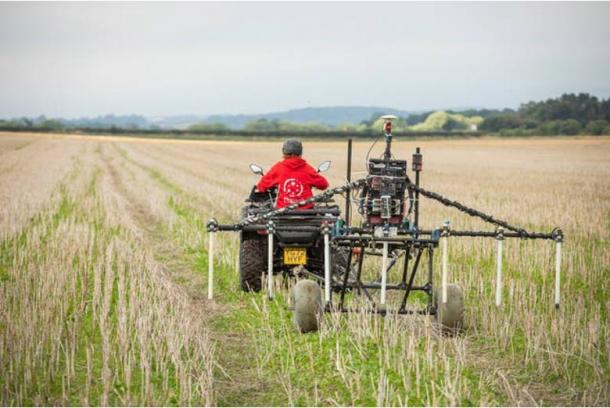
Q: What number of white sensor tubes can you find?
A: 7